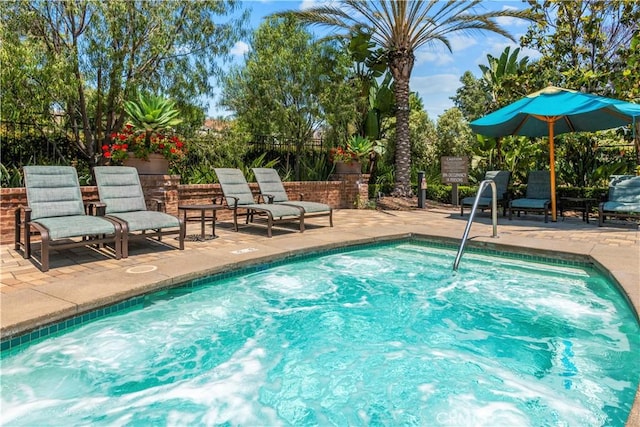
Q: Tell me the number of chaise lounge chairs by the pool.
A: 7